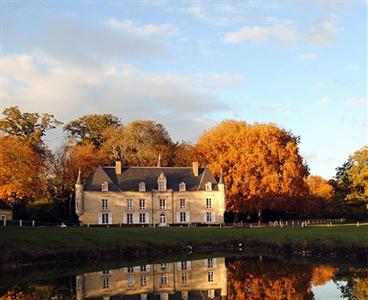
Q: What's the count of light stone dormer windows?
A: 5